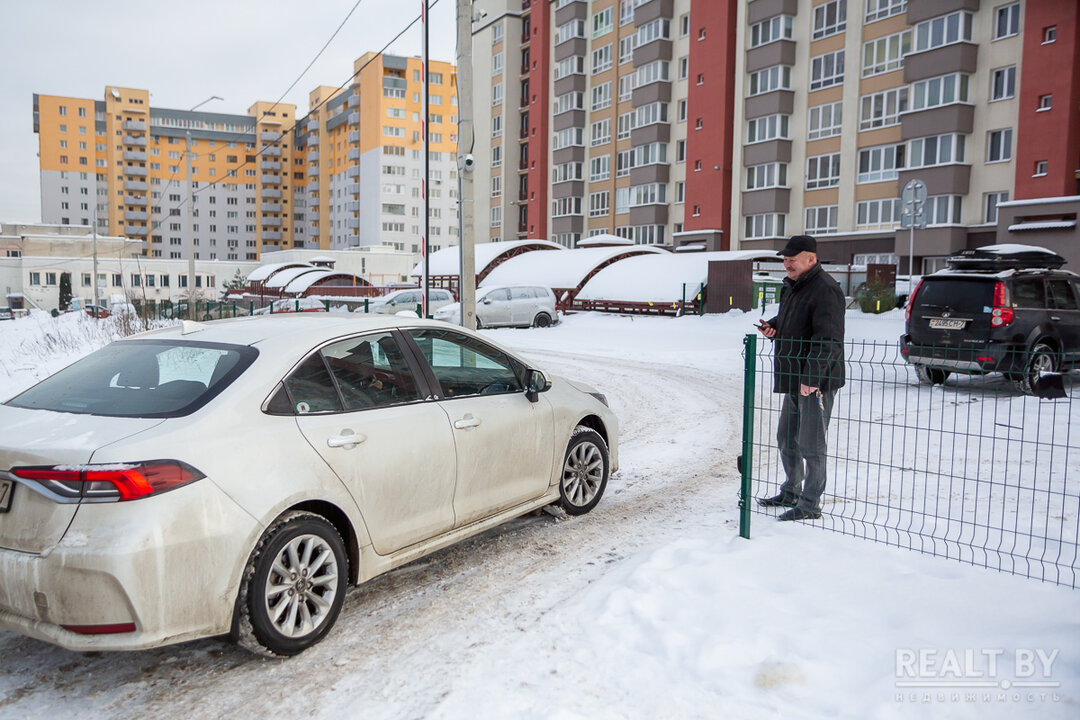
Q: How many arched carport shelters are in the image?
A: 6